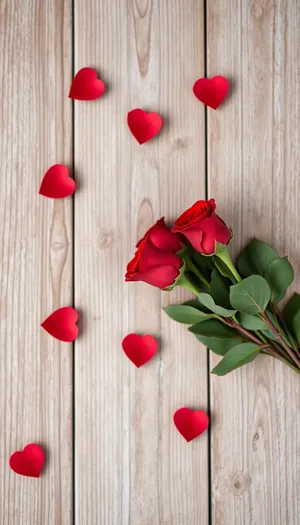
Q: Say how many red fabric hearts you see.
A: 8